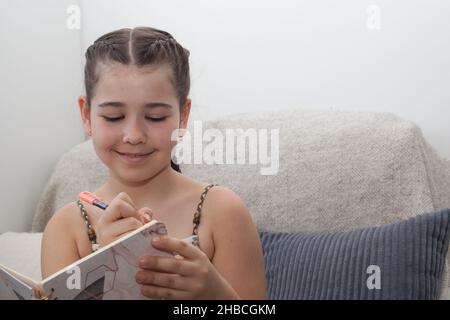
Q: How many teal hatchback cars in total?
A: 0